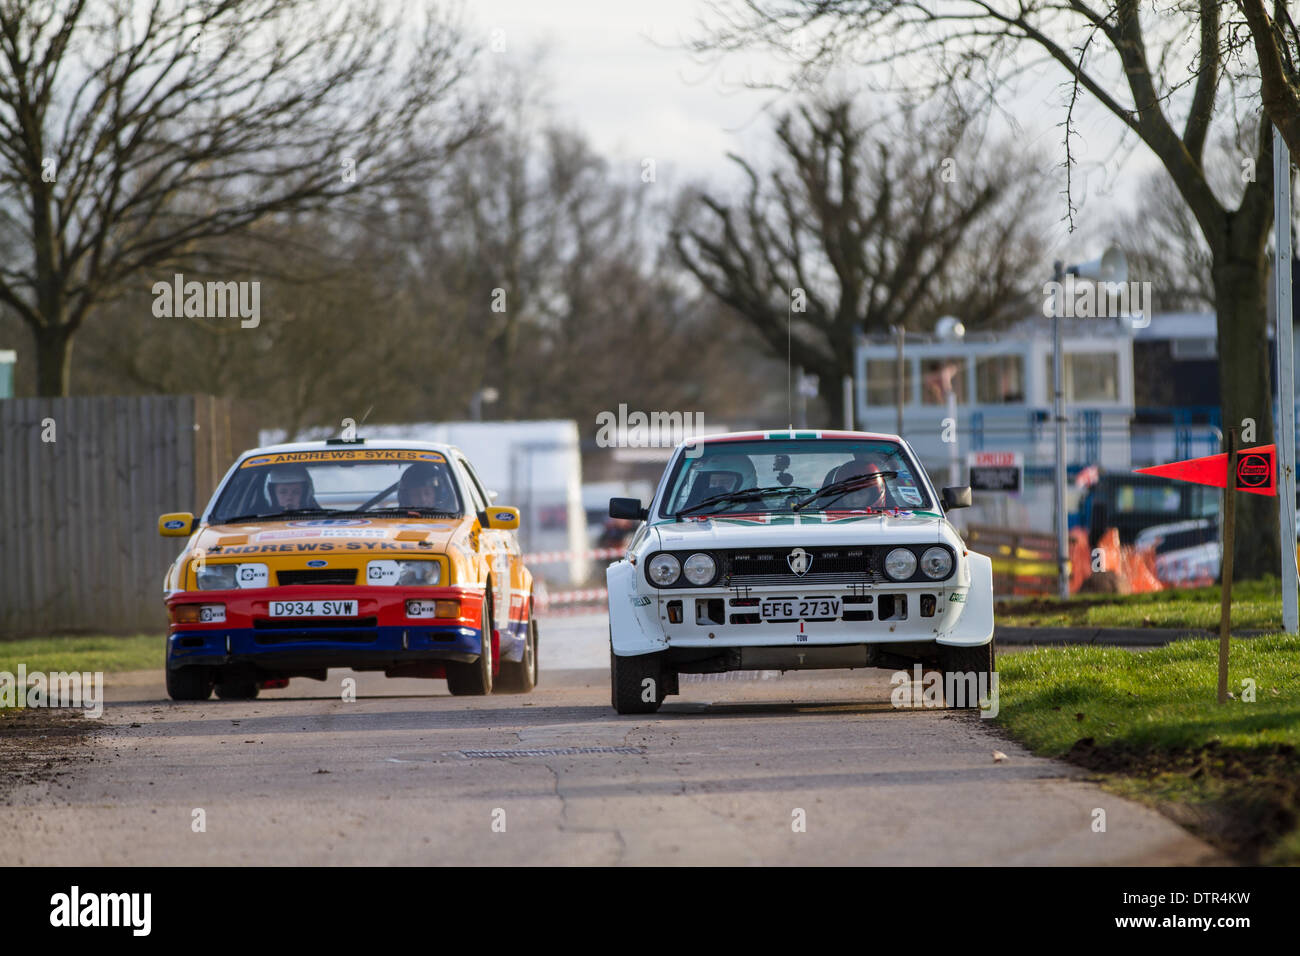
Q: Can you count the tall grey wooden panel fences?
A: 1